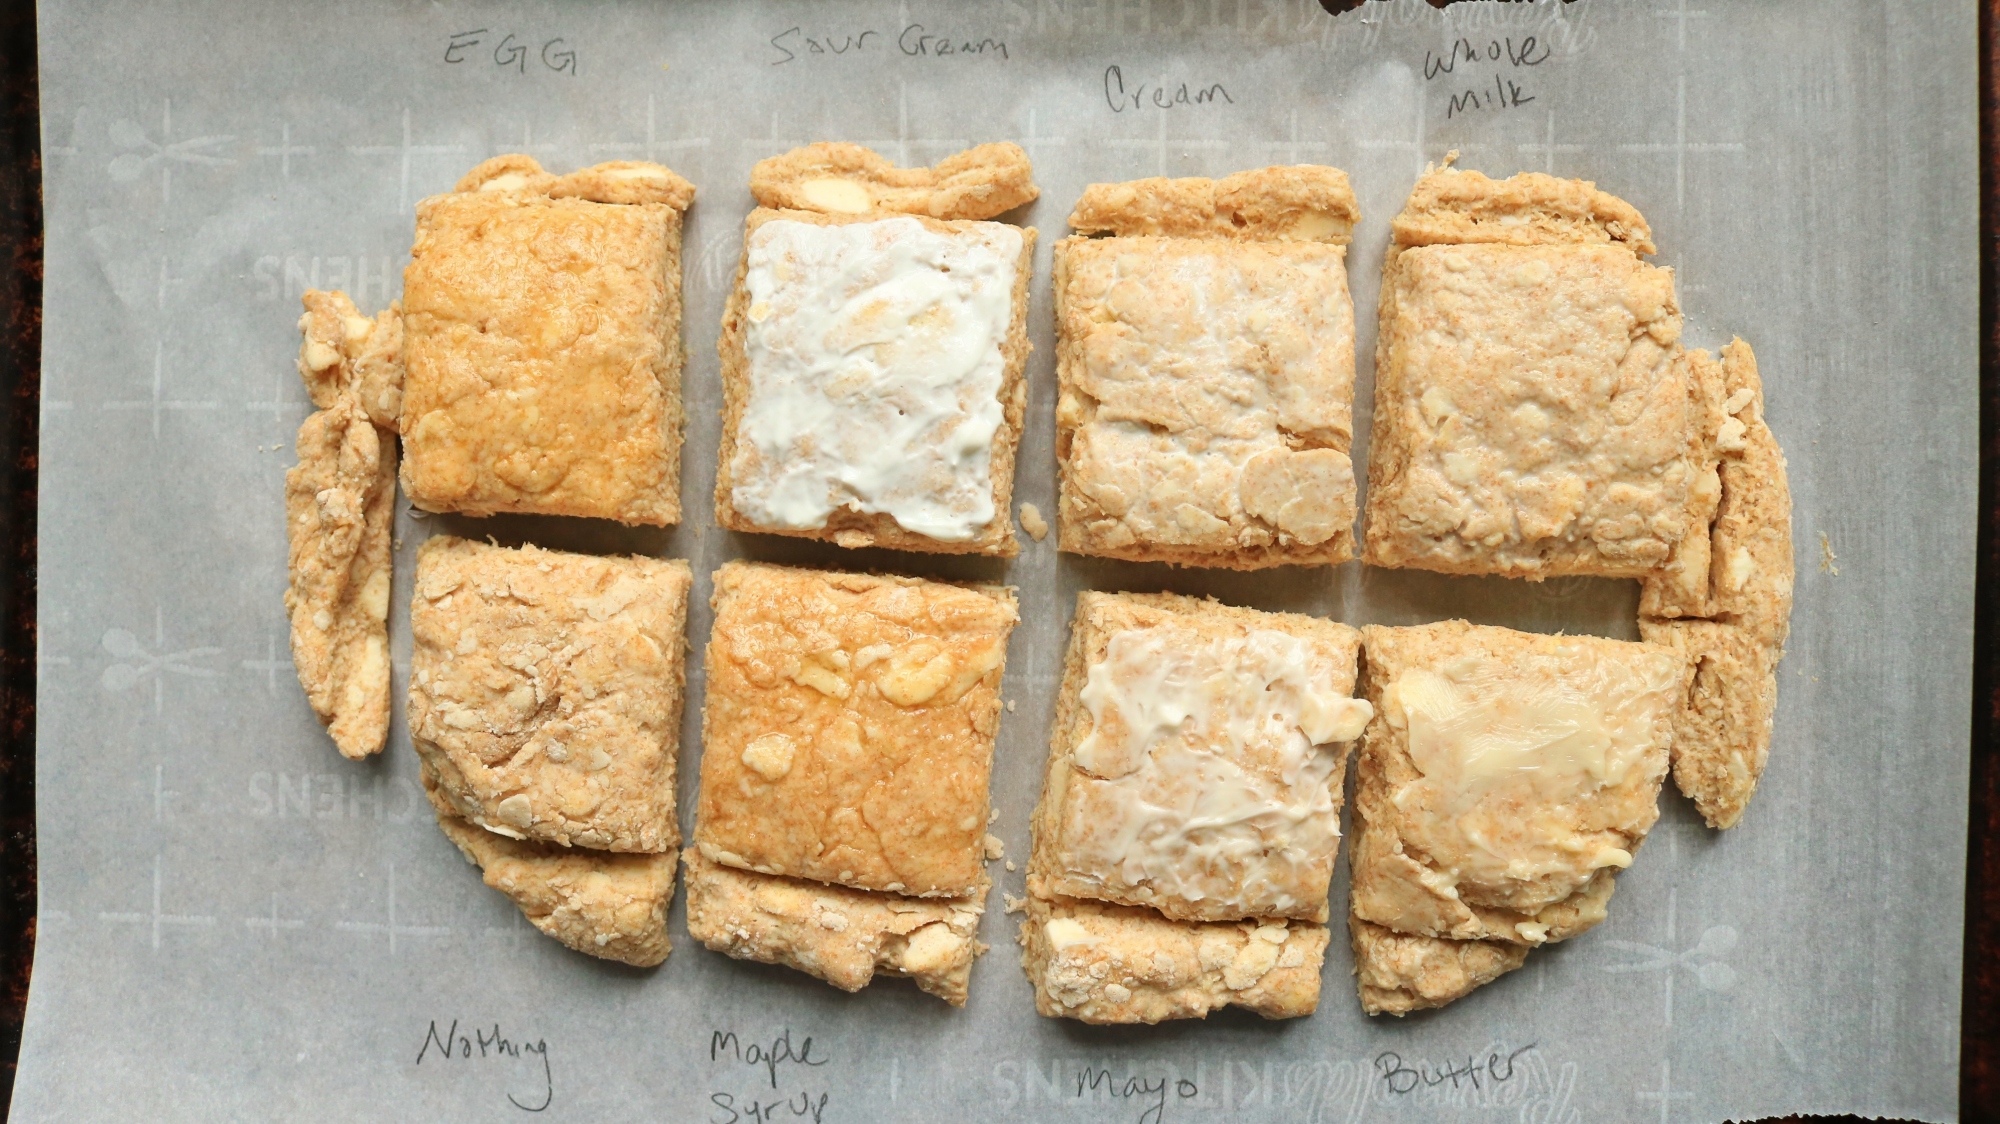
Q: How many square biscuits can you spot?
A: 8